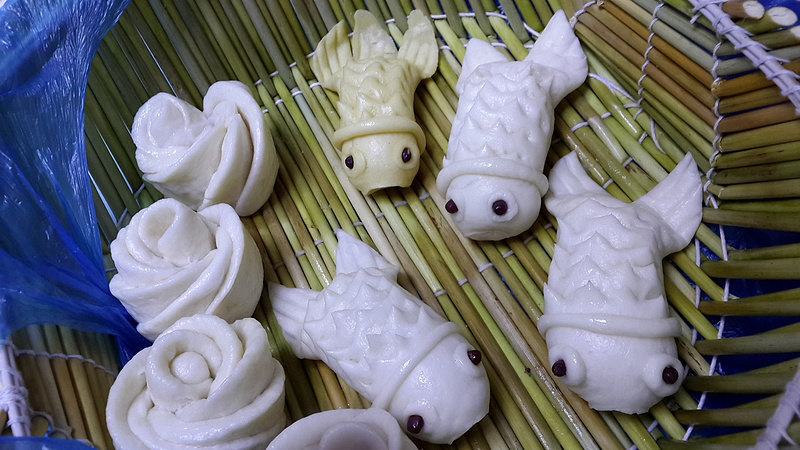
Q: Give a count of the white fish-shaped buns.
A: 3